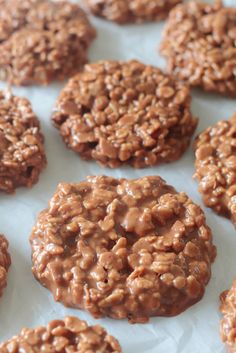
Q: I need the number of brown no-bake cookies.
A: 10